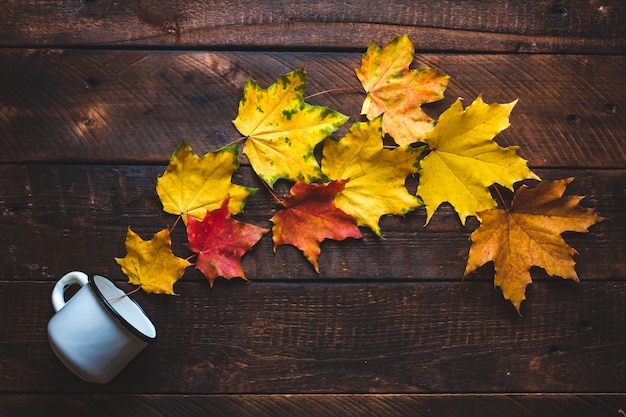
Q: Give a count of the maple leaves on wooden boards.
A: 9